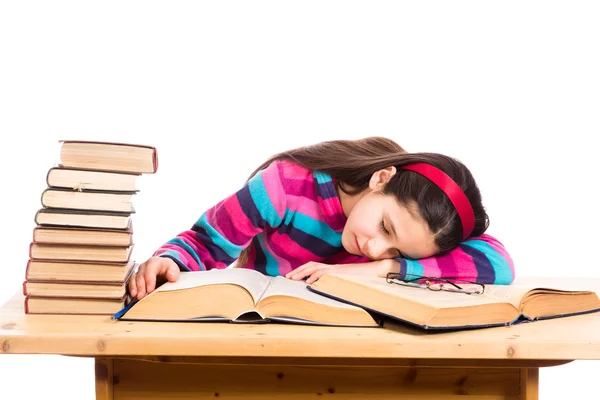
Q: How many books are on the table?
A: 11